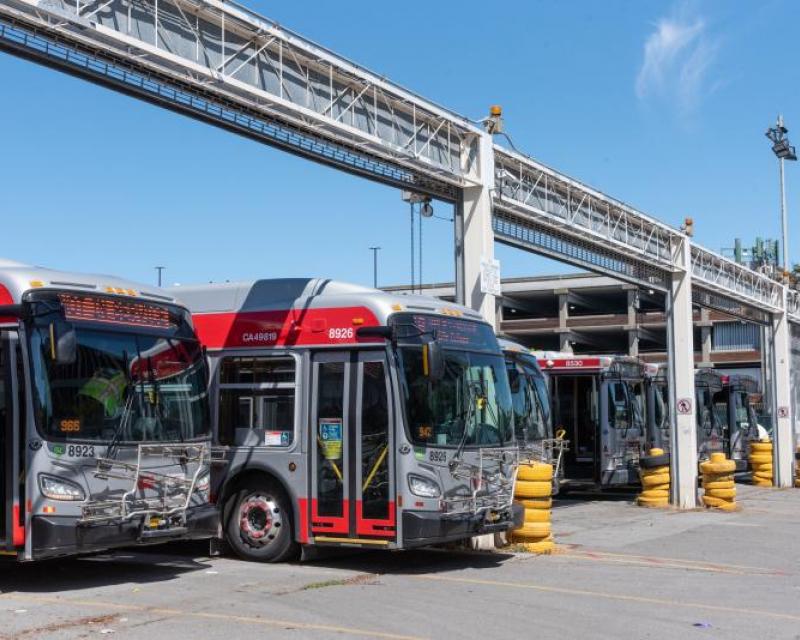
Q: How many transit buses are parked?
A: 7